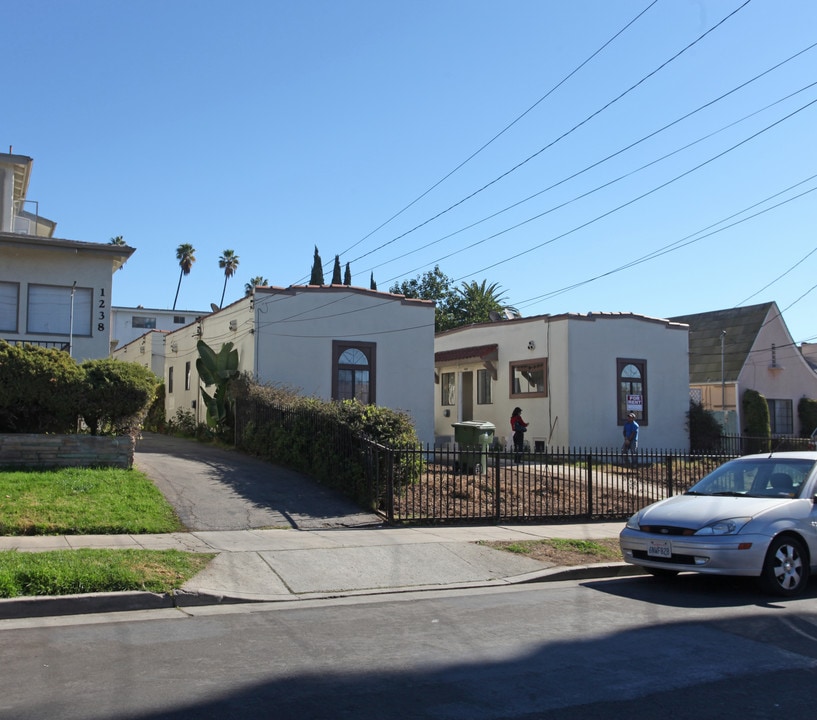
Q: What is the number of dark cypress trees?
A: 4